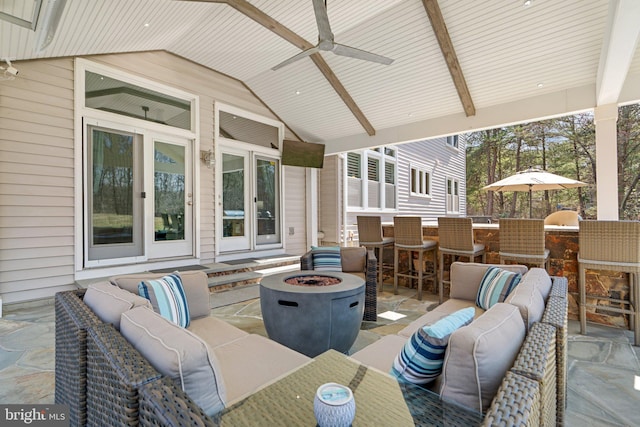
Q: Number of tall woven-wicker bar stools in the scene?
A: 5